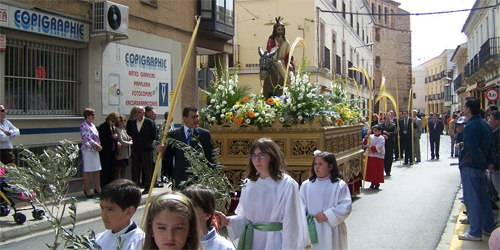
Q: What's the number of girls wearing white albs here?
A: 2